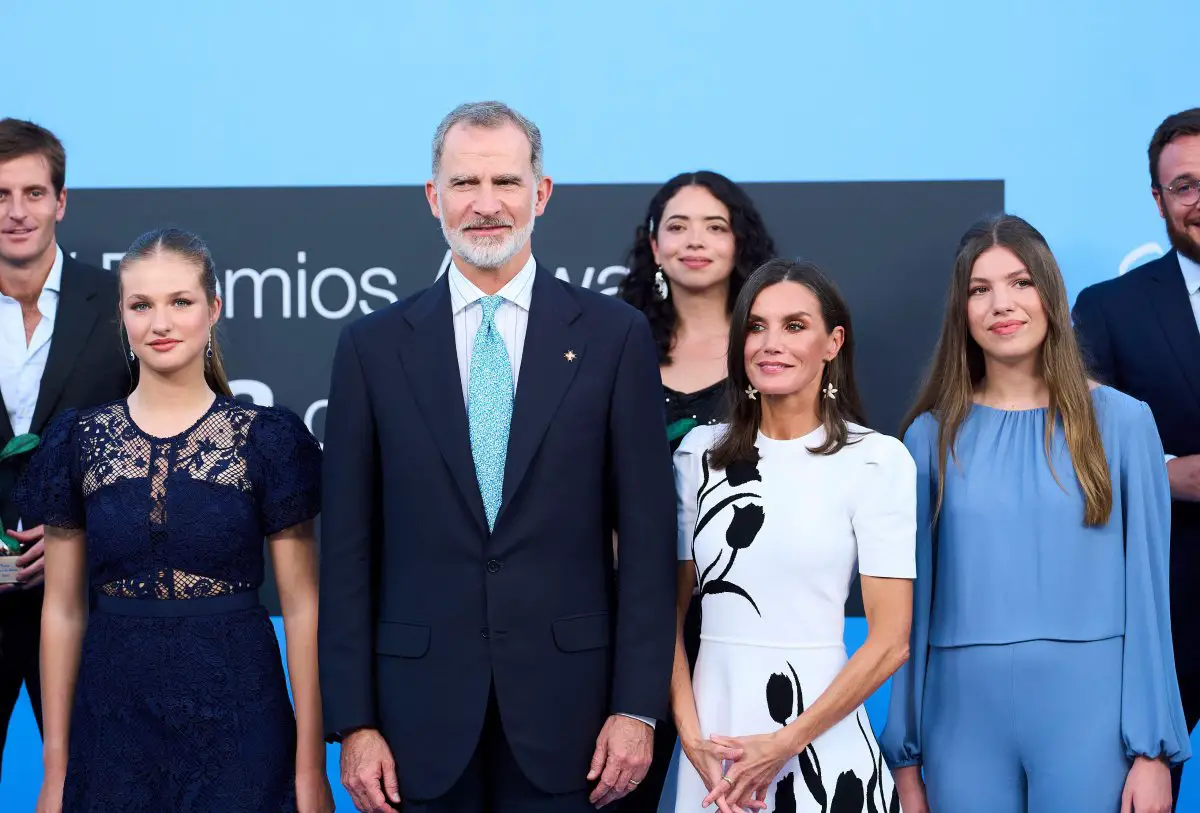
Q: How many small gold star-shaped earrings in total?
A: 2